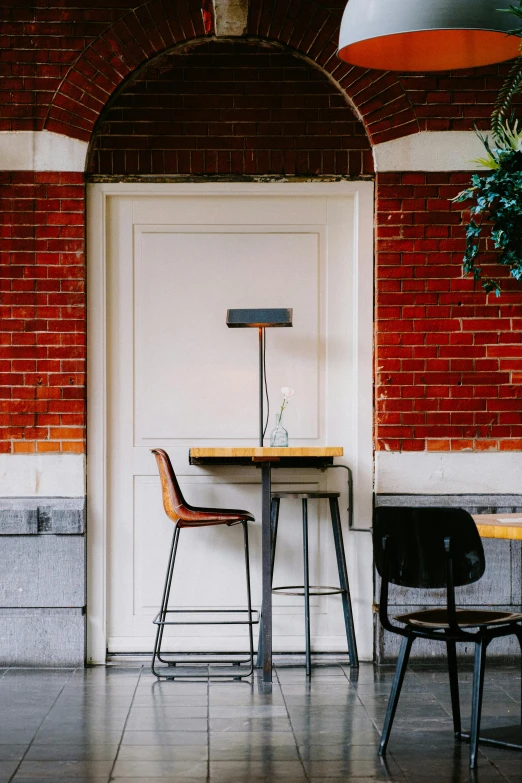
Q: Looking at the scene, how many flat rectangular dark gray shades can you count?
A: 1